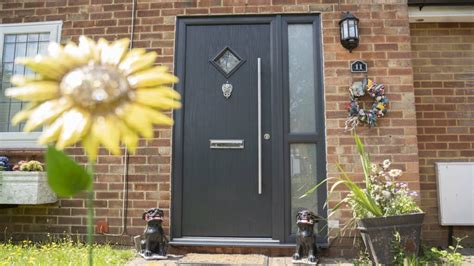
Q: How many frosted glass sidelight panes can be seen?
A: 2